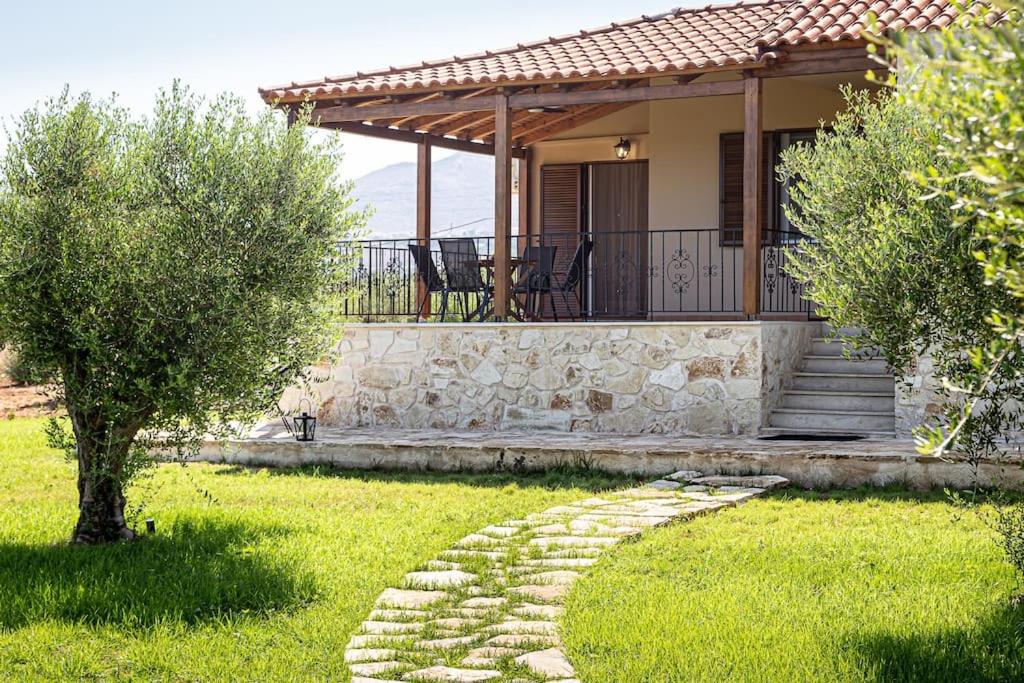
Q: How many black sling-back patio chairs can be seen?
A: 4